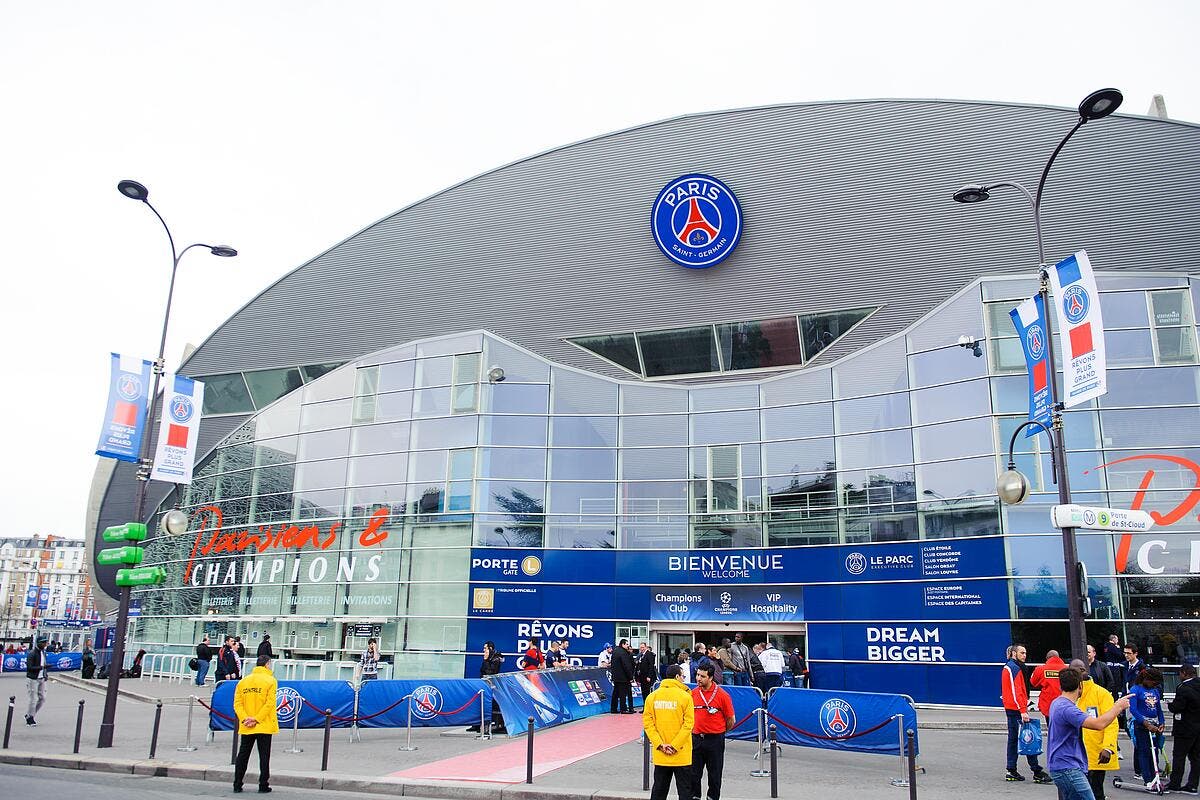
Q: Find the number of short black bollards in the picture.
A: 9